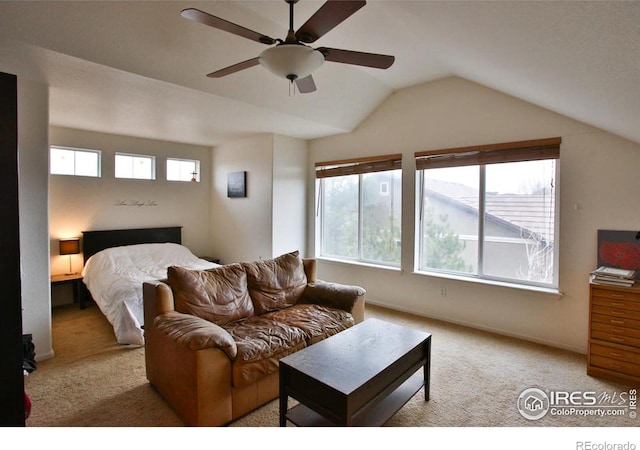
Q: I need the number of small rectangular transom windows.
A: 3